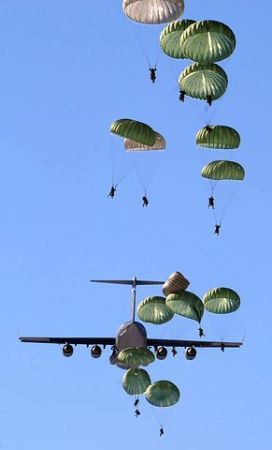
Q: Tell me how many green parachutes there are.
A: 12